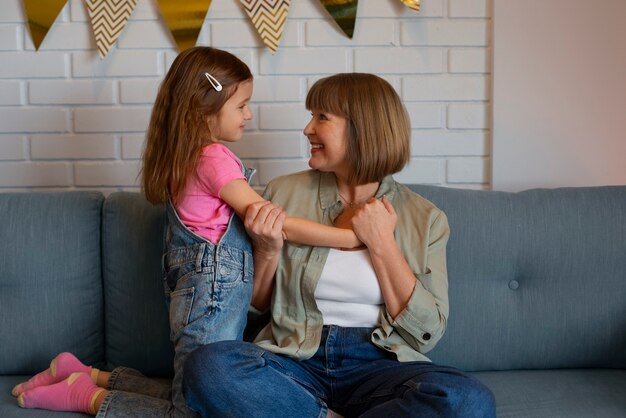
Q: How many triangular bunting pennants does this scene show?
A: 6